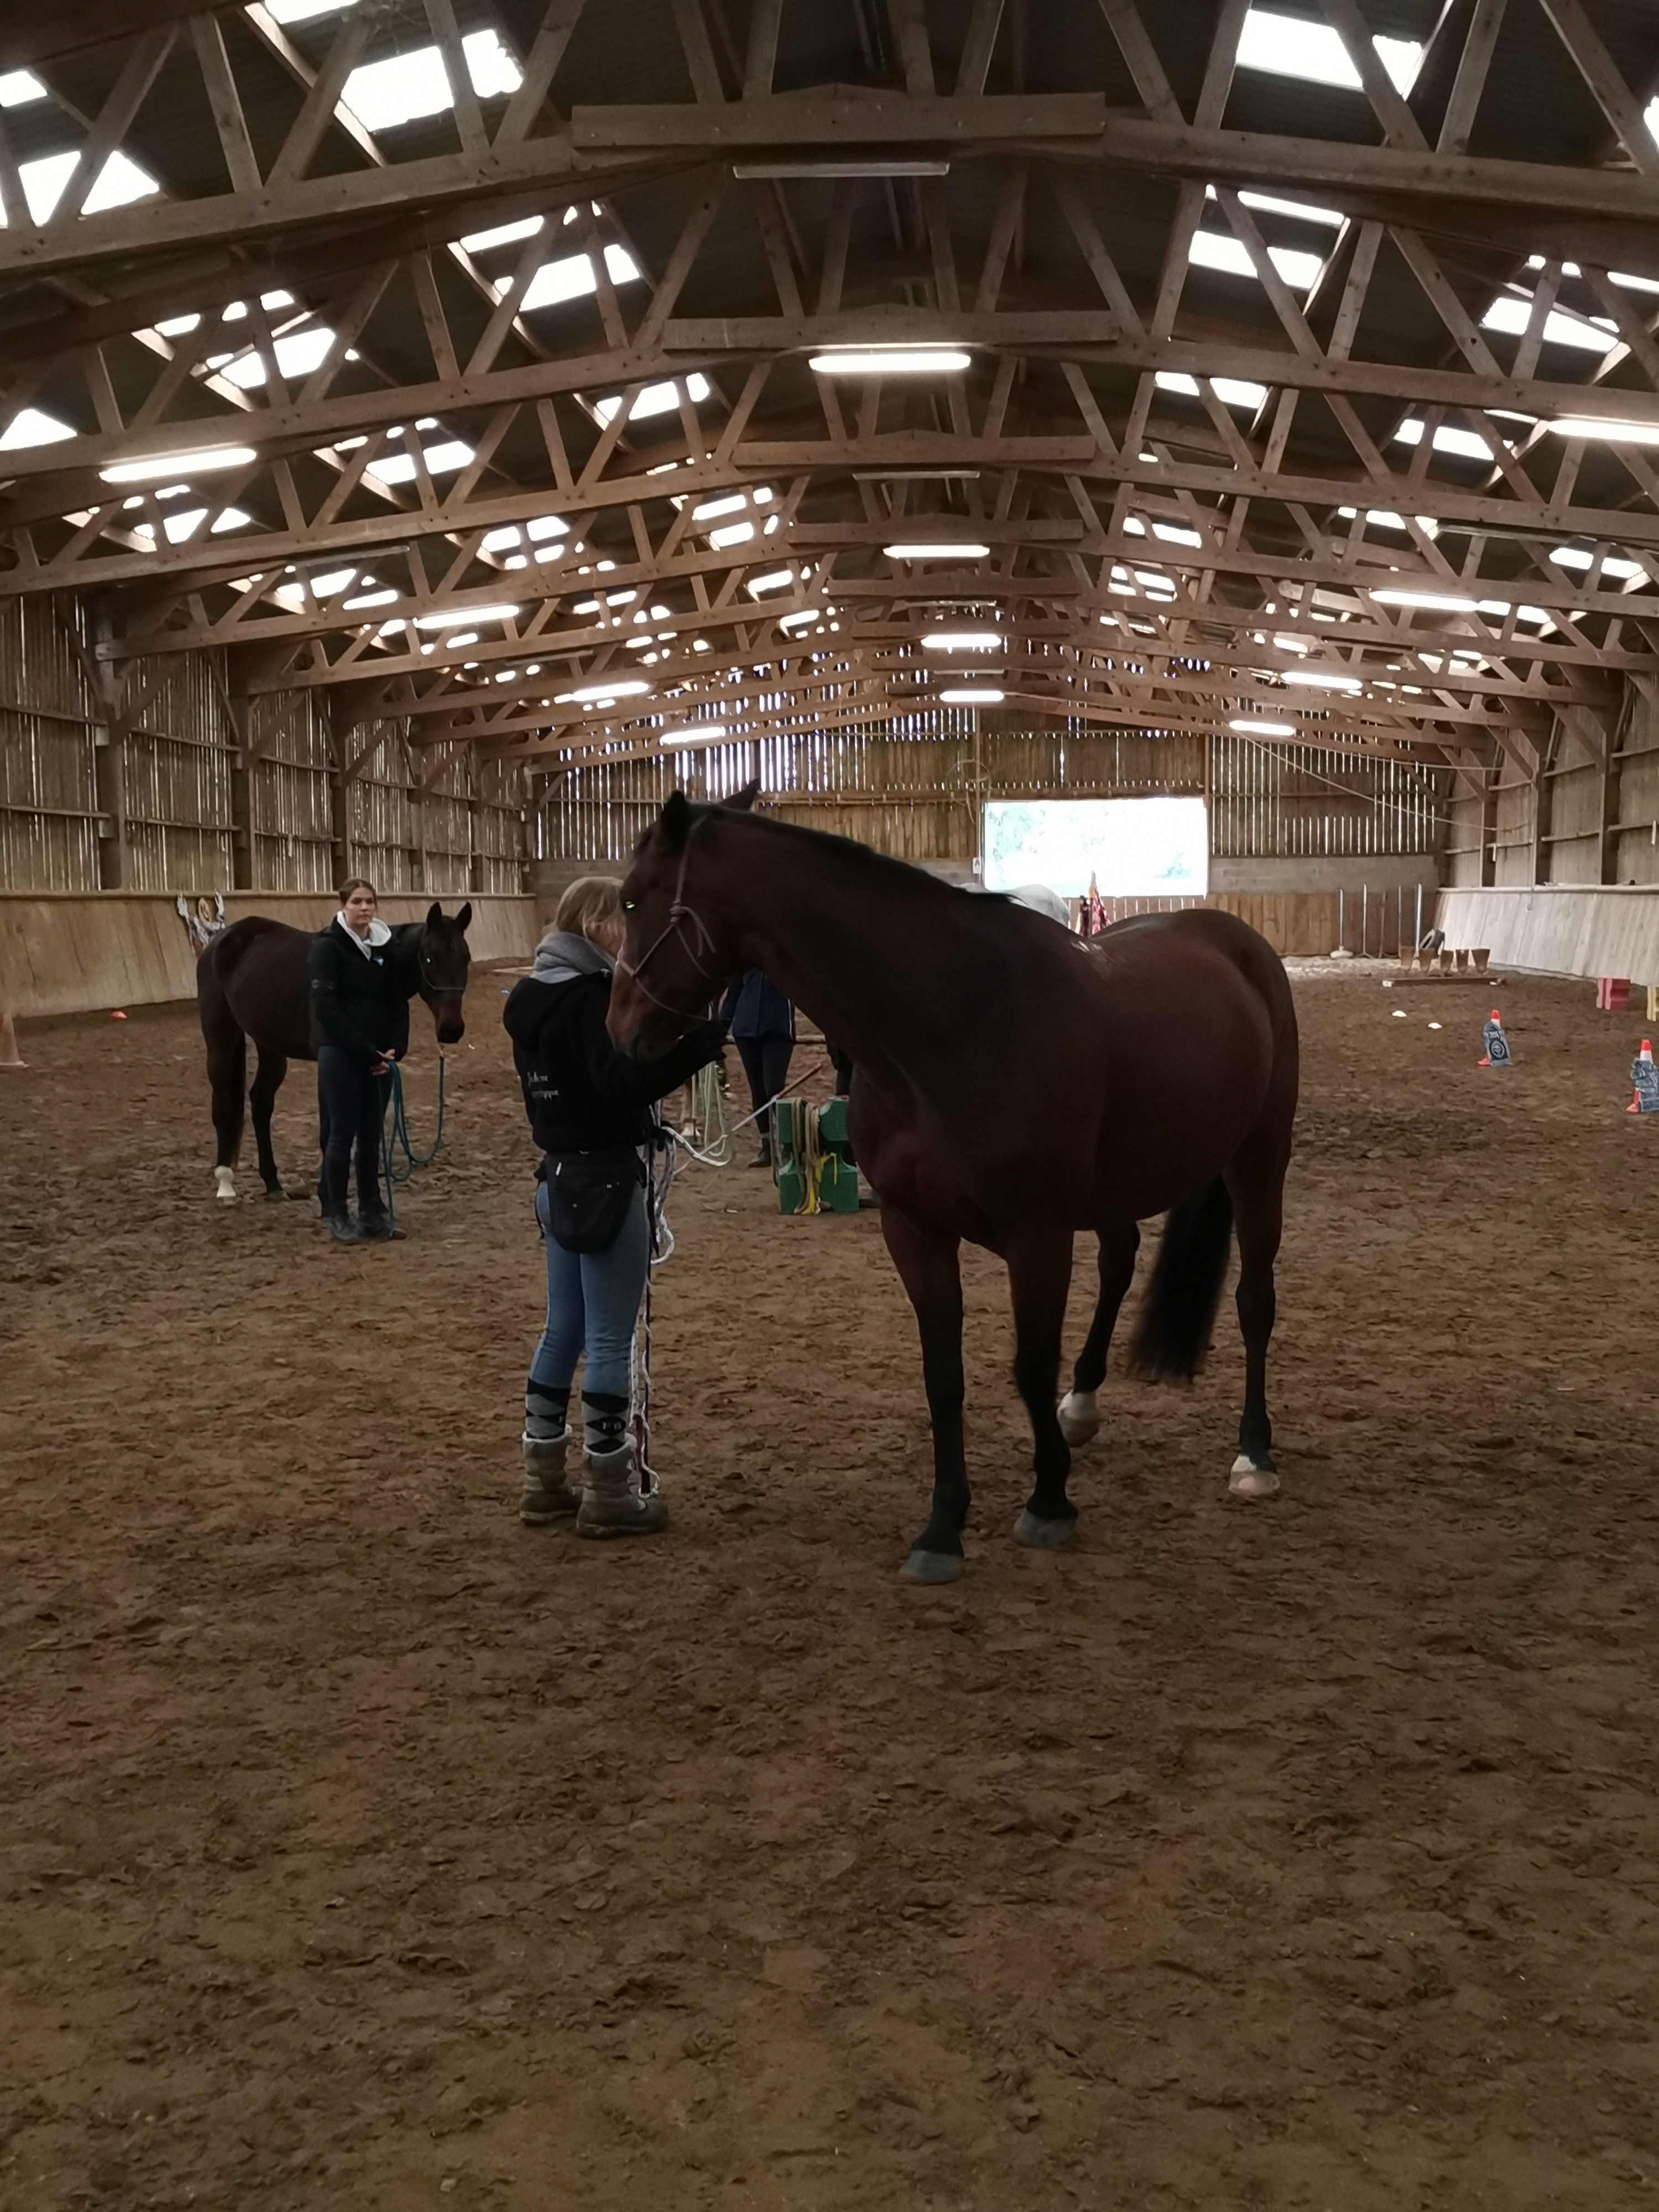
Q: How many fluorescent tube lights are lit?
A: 12